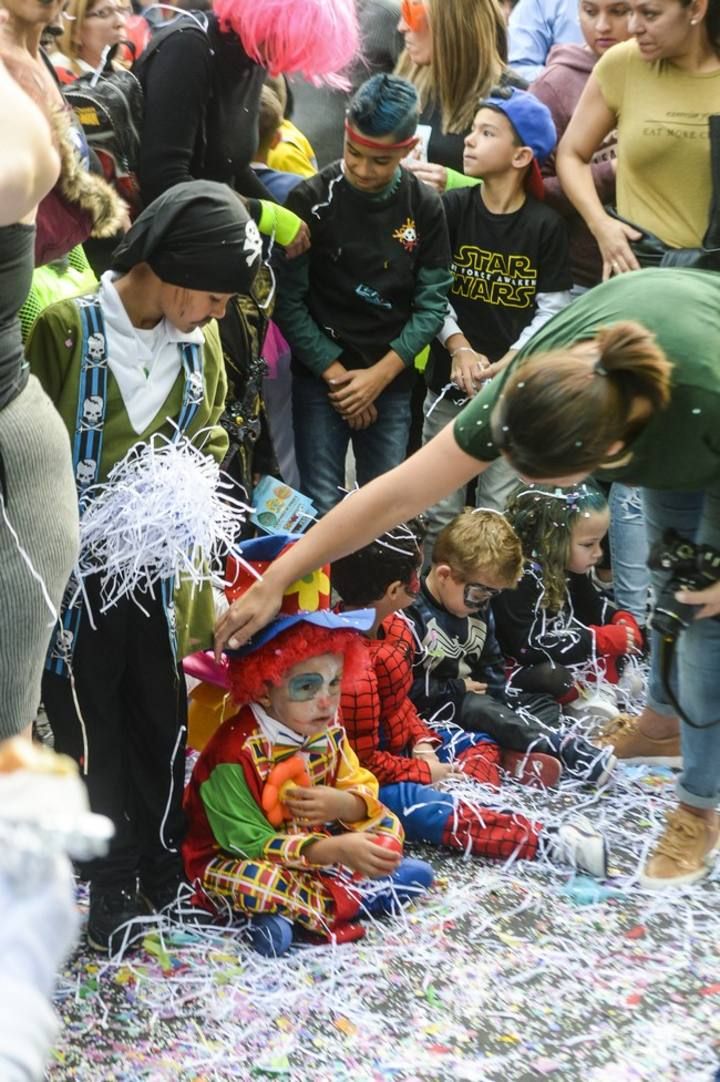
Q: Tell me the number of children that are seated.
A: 4